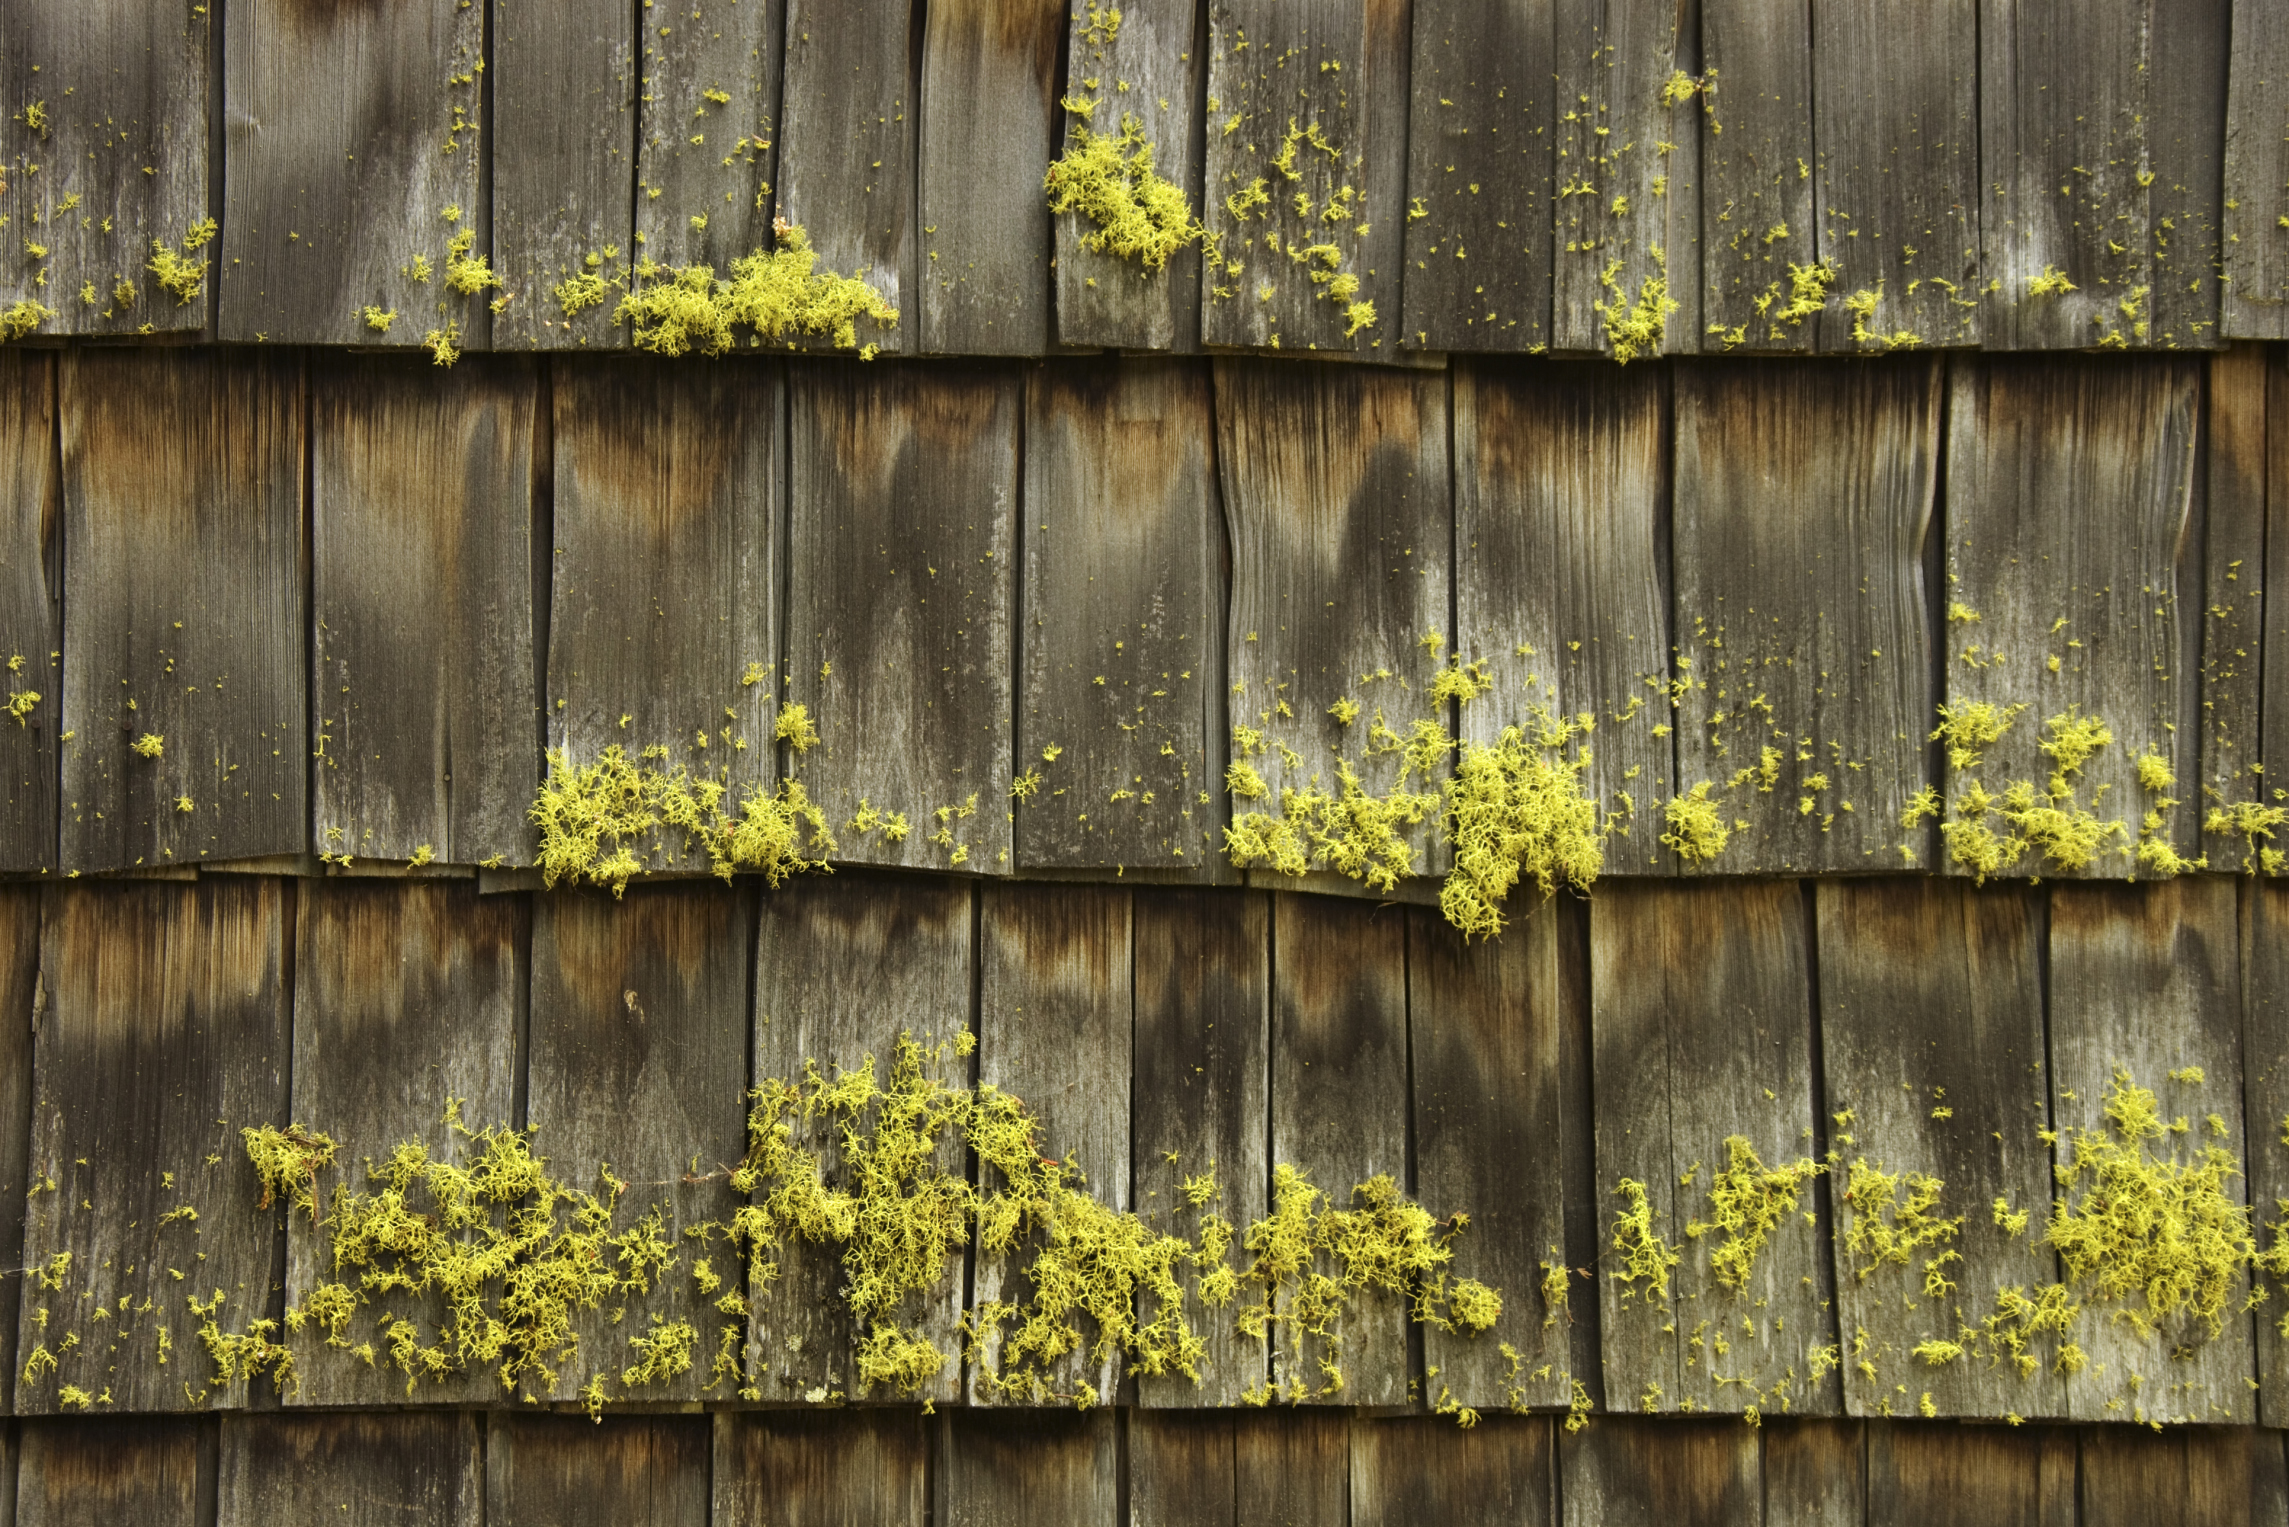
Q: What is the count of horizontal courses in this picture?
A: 4